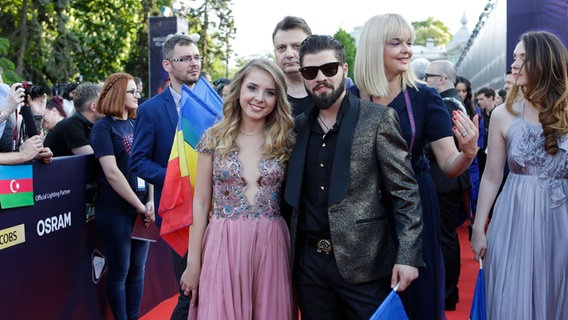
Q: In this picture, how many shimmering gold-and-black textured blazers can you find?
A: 1